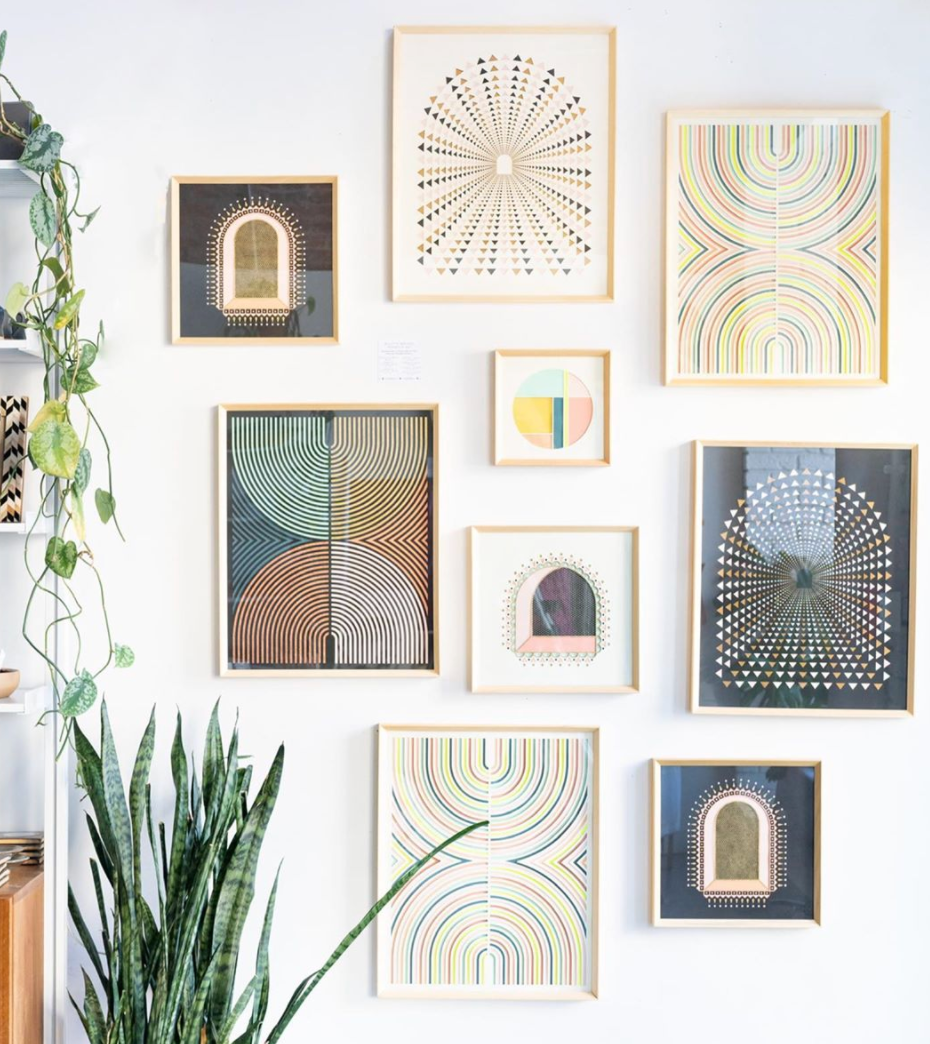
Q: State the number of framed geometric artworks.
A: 9